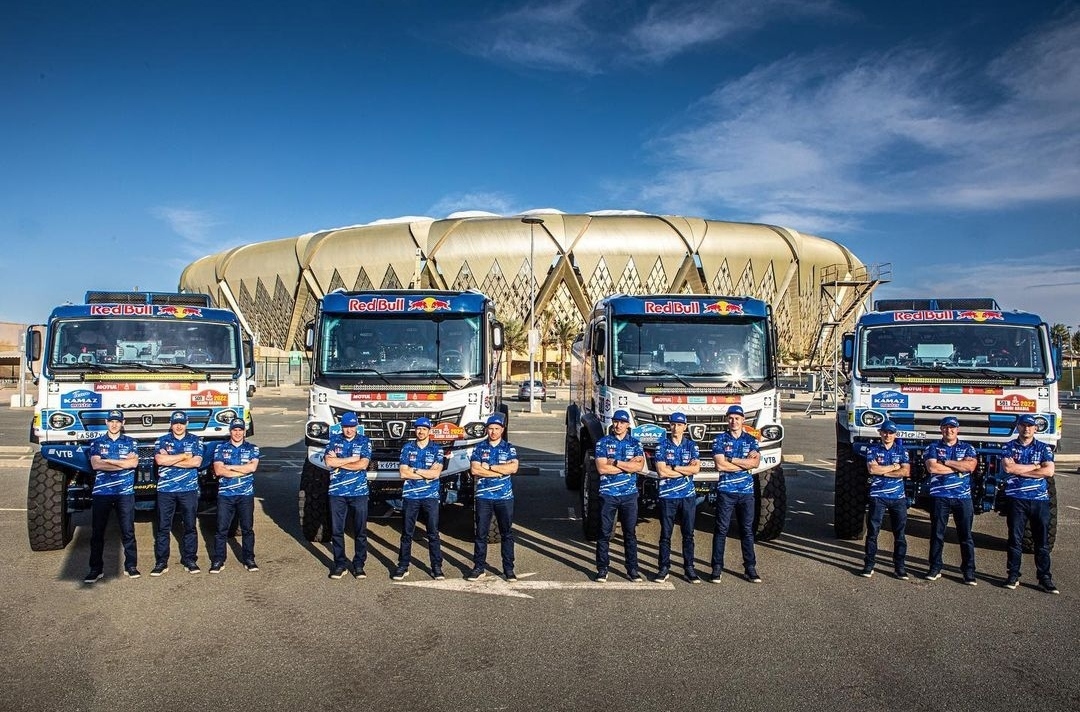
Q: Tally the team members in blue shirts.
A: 12